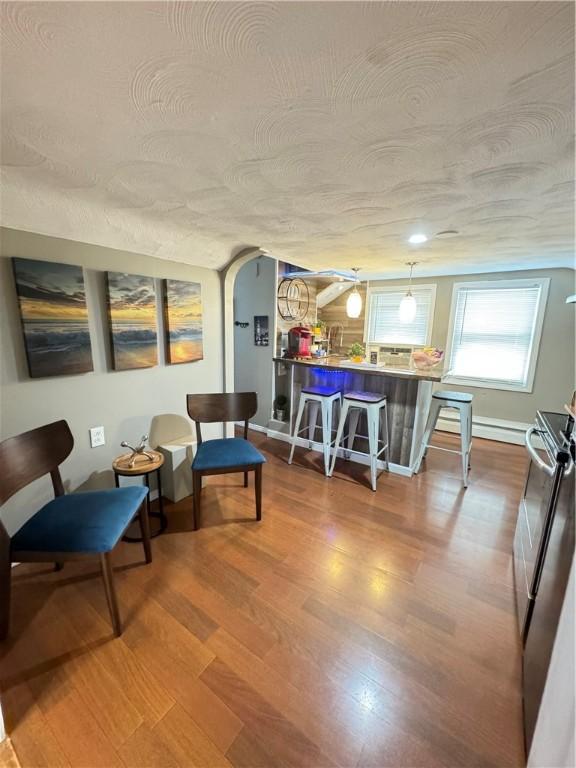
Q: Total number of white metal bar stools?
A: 3